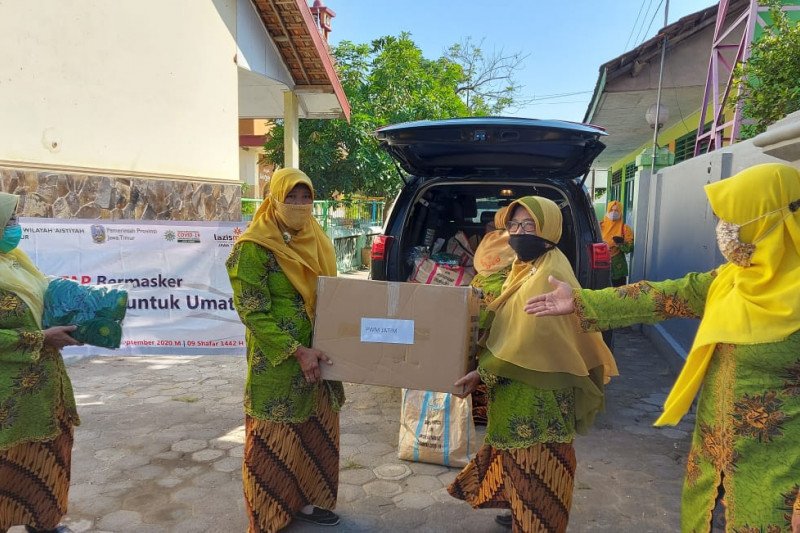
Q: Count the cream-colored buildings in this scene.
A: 1